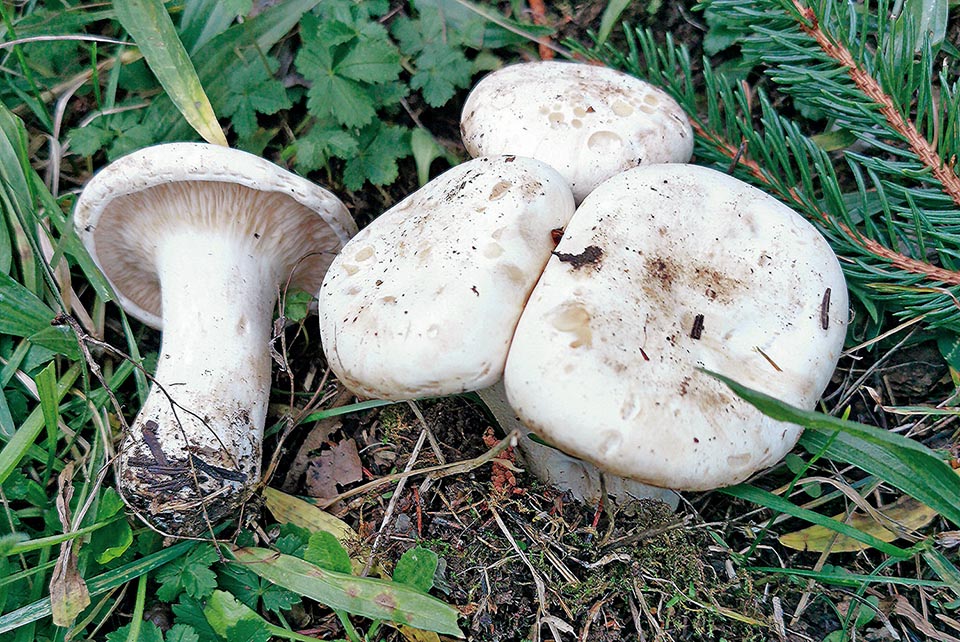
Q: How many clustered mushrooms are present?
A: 3